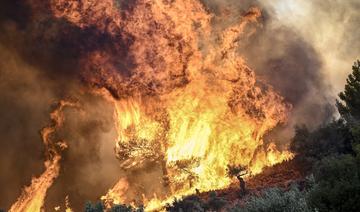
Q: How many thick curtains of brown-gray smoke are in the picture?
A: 2